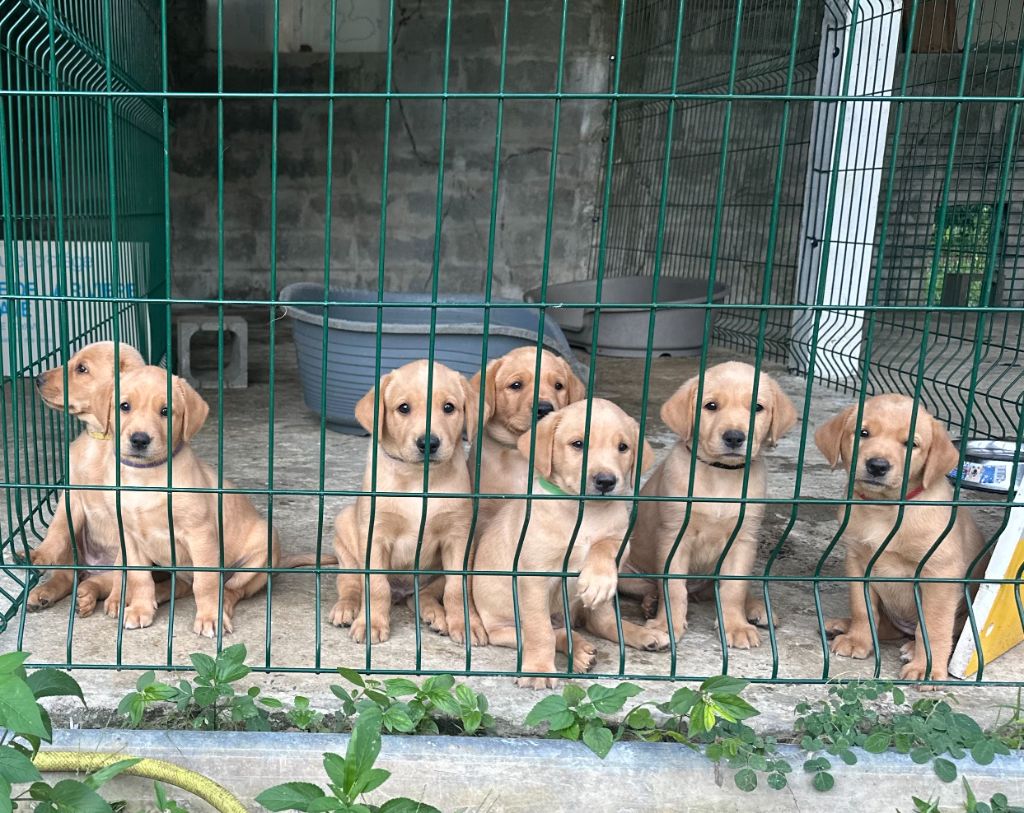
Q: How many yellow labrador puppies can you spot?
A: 7